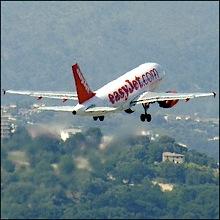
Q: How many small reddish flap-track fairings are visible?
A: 3